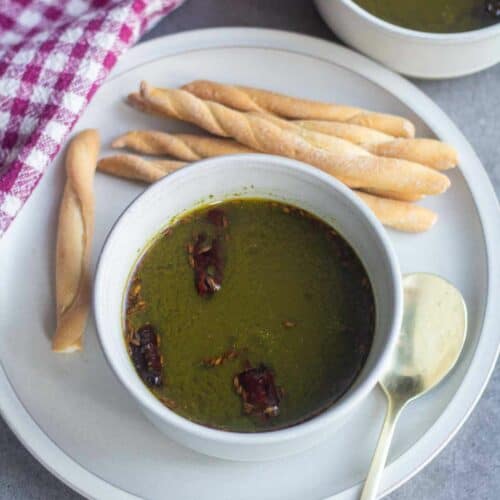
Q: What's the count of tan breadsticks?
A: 6